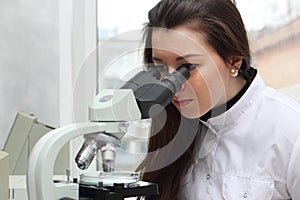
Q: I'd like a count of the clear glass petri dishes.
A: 1